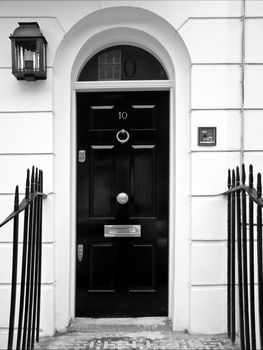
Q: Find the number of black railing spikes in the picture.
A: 12